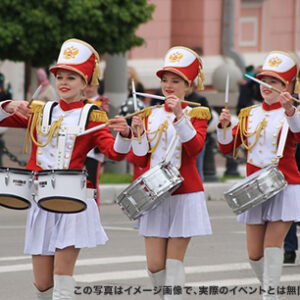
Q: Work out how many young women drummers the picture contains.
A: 3